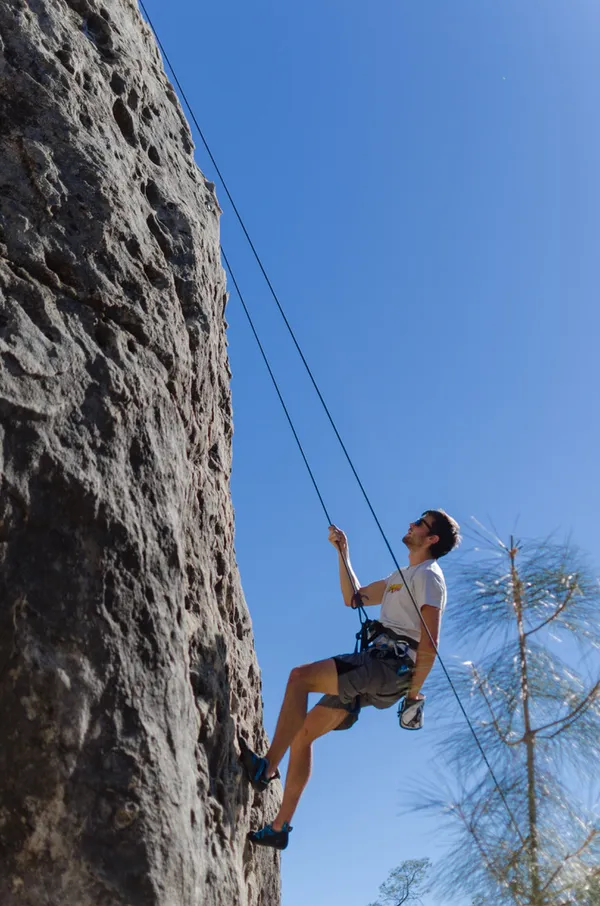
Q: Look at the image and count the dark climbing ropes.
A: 2